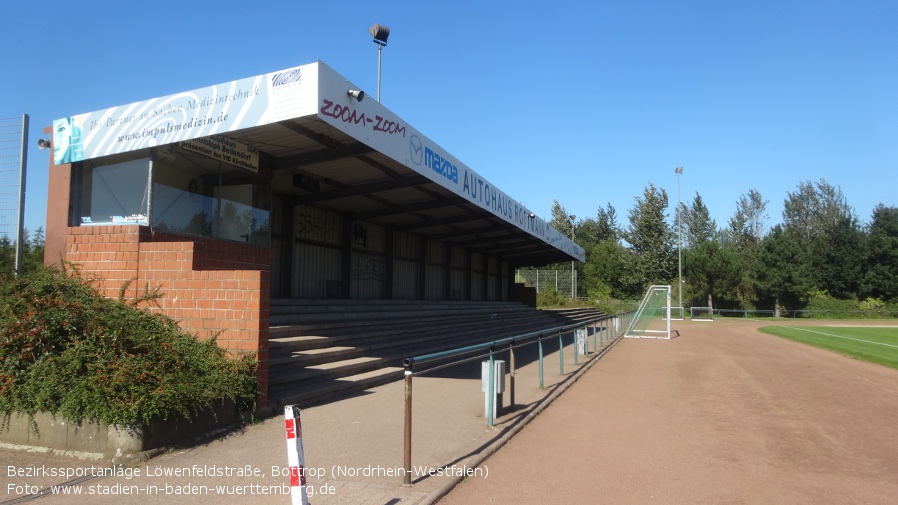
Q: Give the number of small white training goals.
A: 2